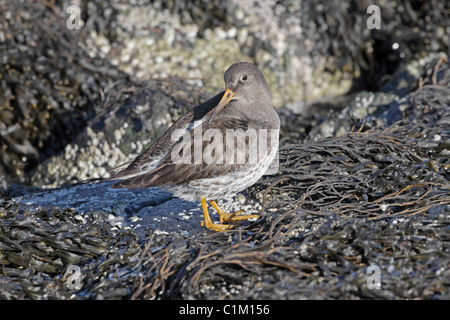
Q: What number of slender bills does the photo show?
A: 1